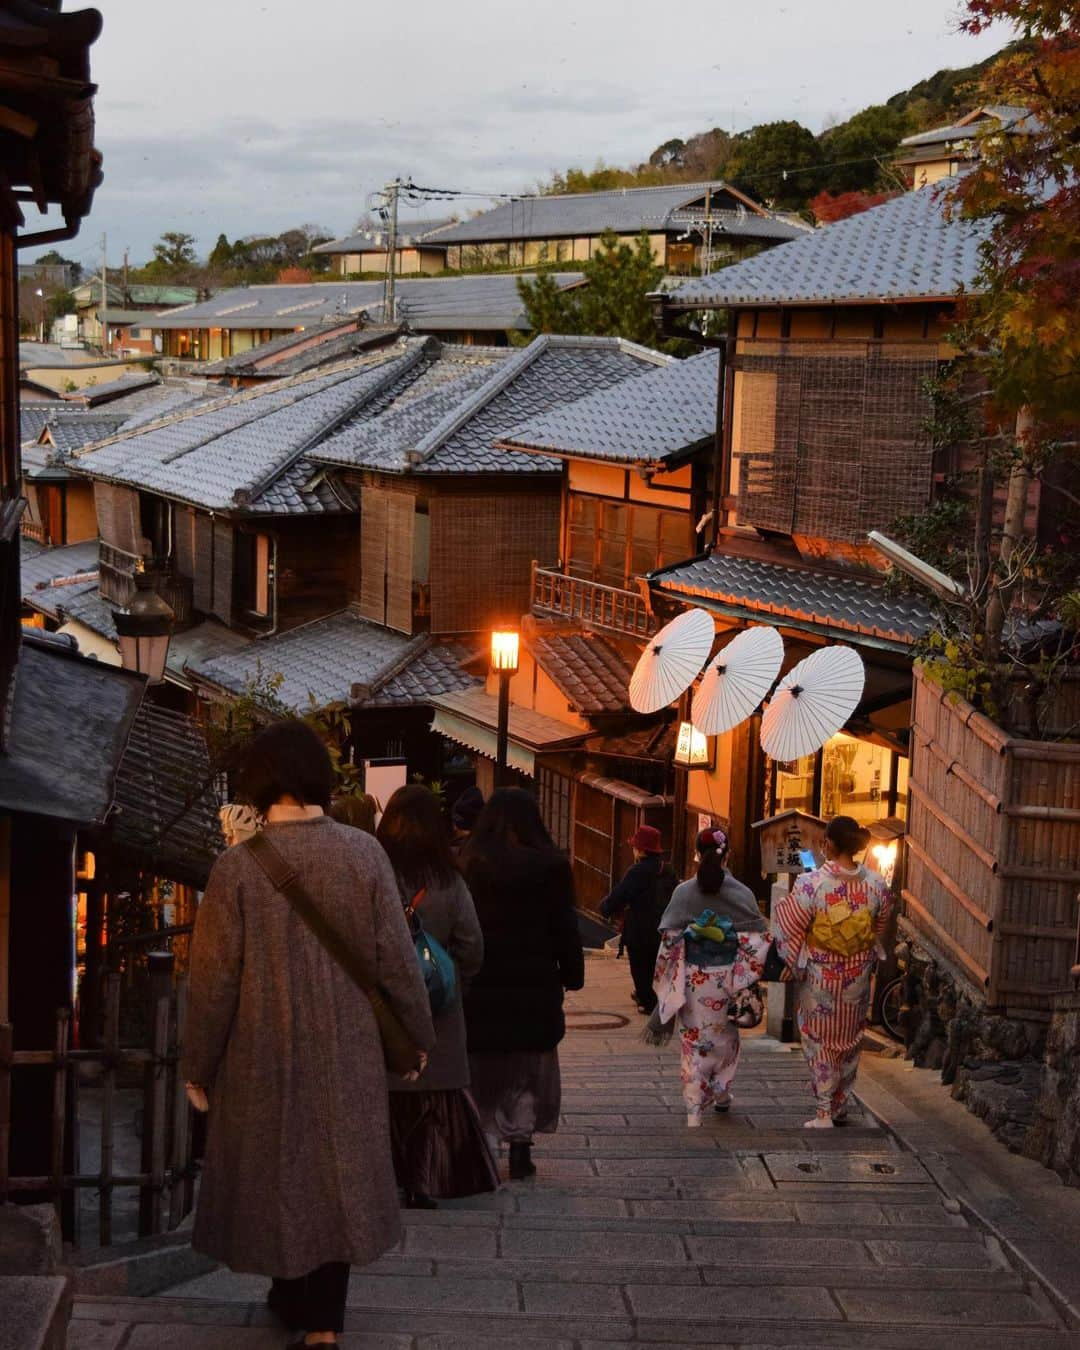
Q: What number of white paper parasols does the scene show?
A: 3